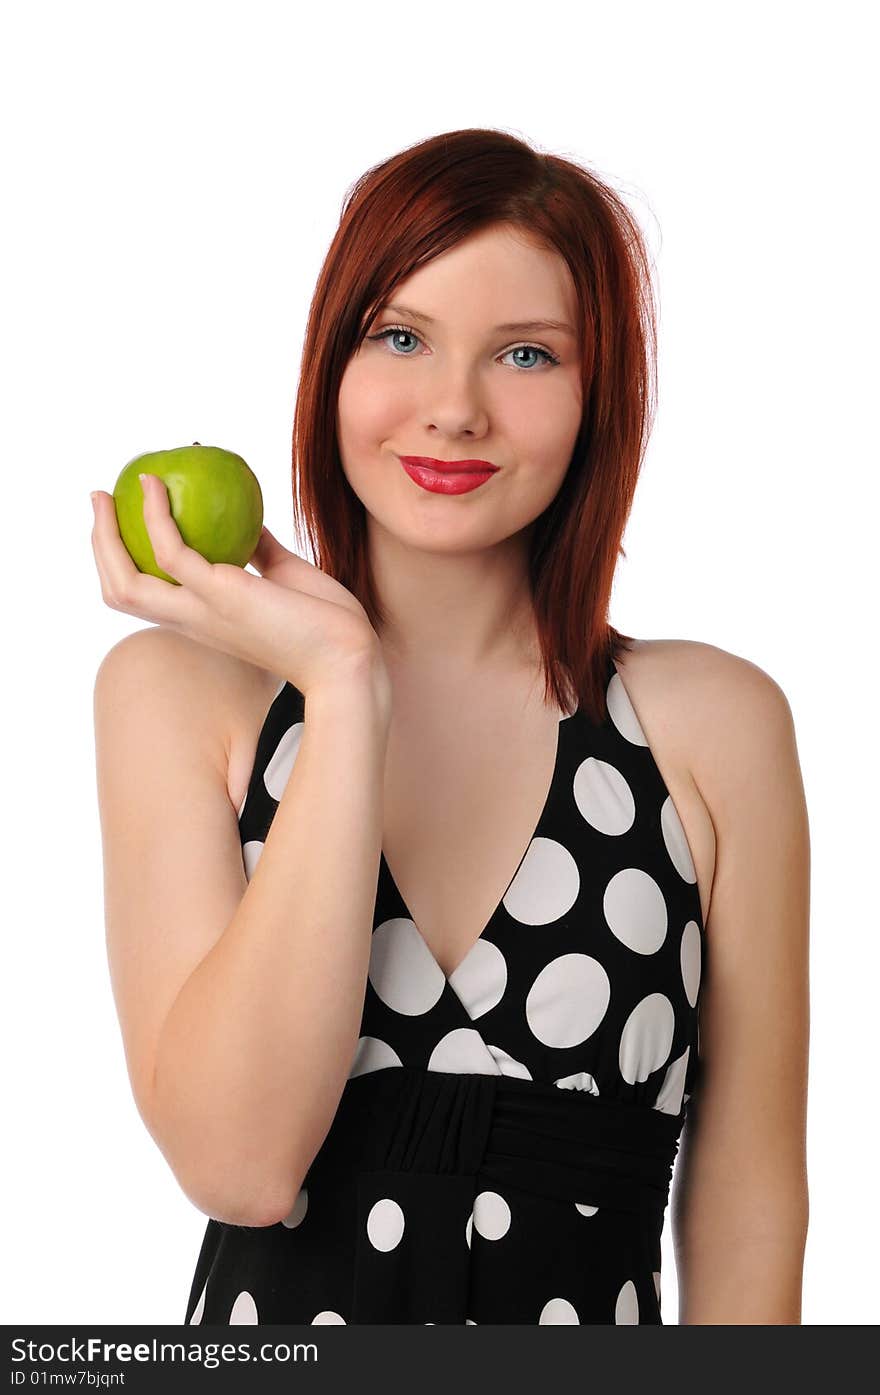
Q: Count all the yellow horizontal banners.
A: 0